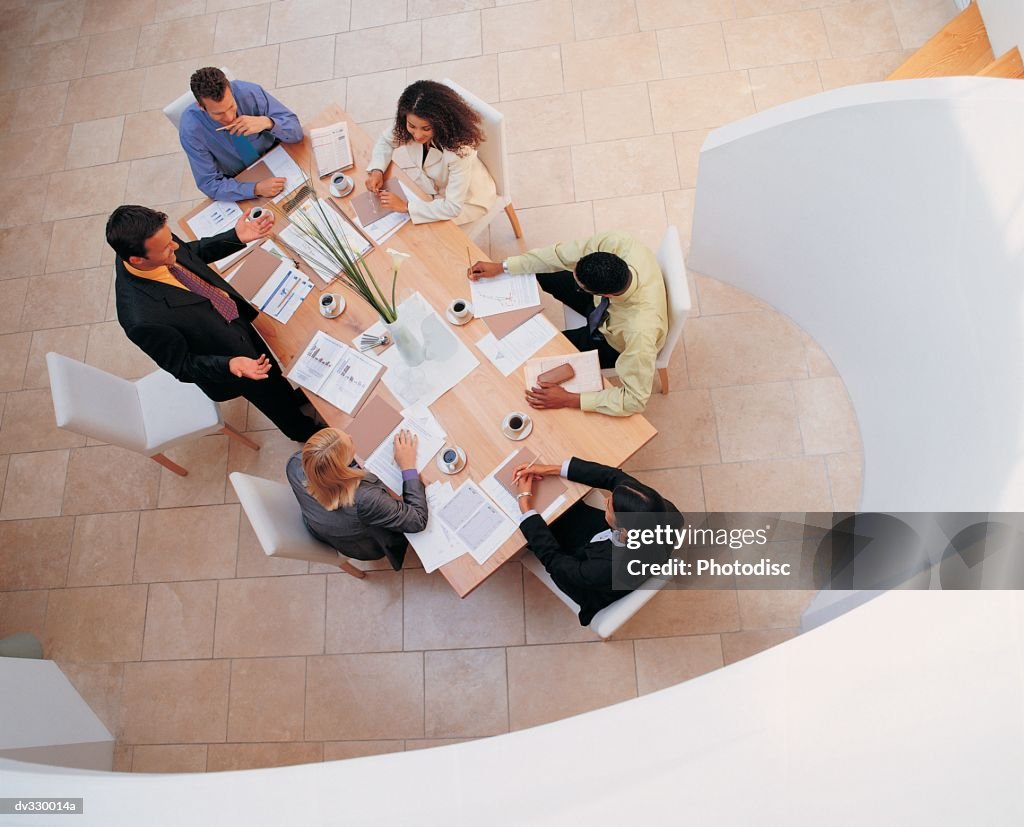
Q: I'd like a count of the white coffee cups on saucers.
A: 6